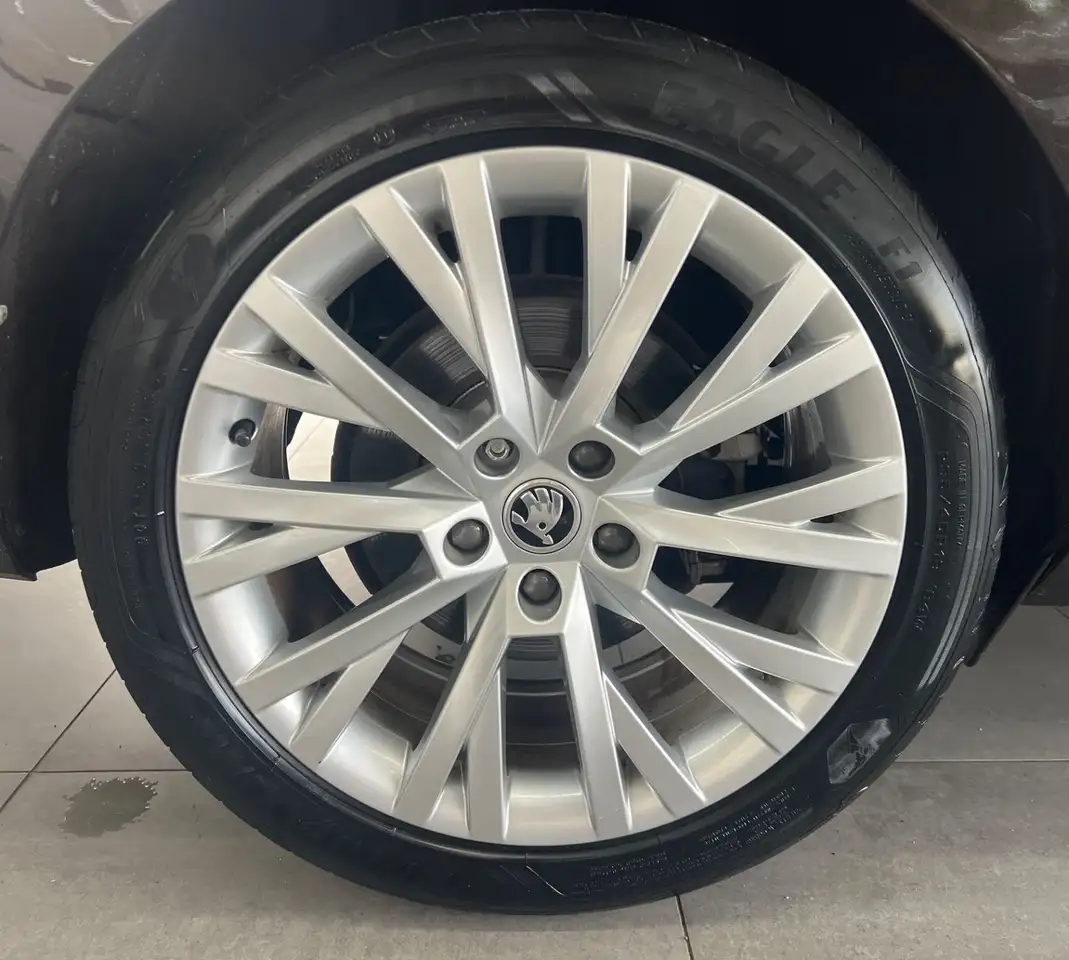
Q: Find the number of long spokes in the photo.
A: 10